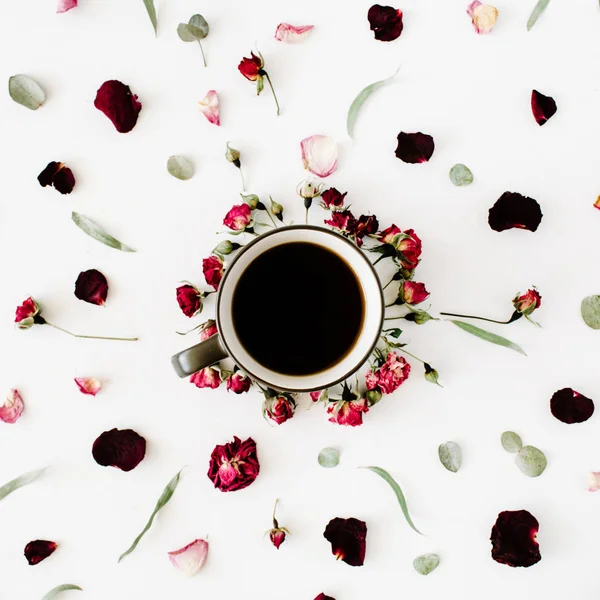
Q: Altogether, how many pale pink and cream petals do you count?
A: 9